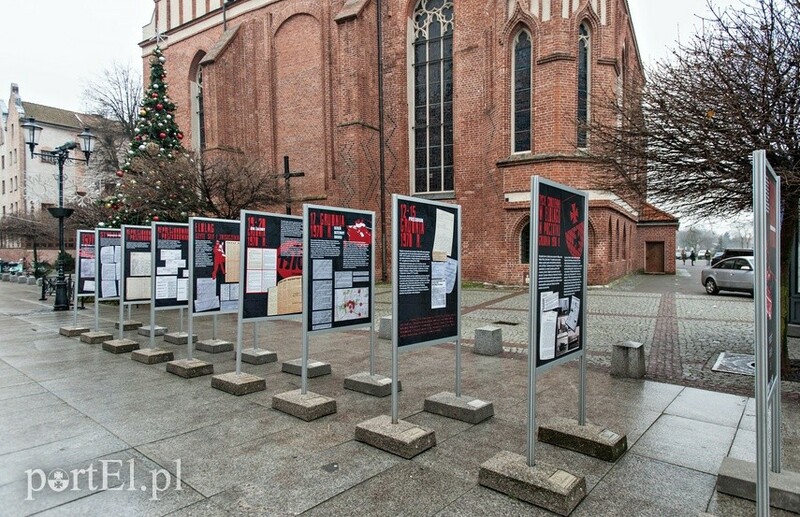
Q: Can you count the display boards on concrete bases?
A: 10